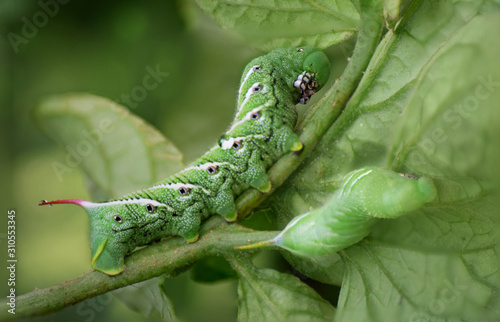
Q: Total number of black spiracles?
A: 9